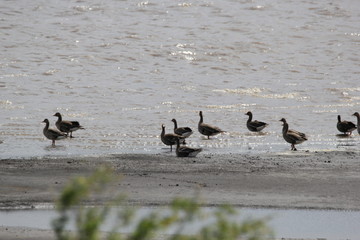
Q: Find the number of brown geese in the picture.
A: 10